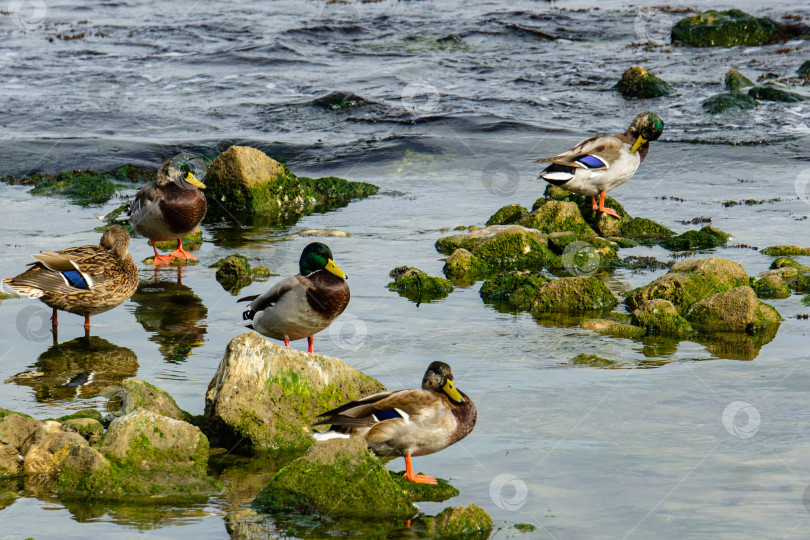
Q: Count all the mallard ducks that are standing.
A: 5